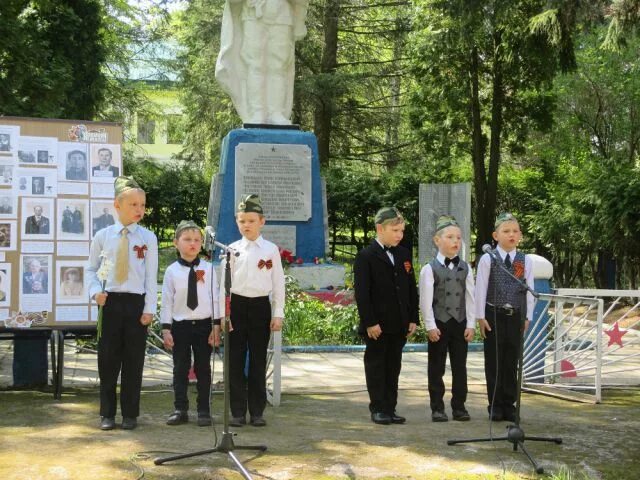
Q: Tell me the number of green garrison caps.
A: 6